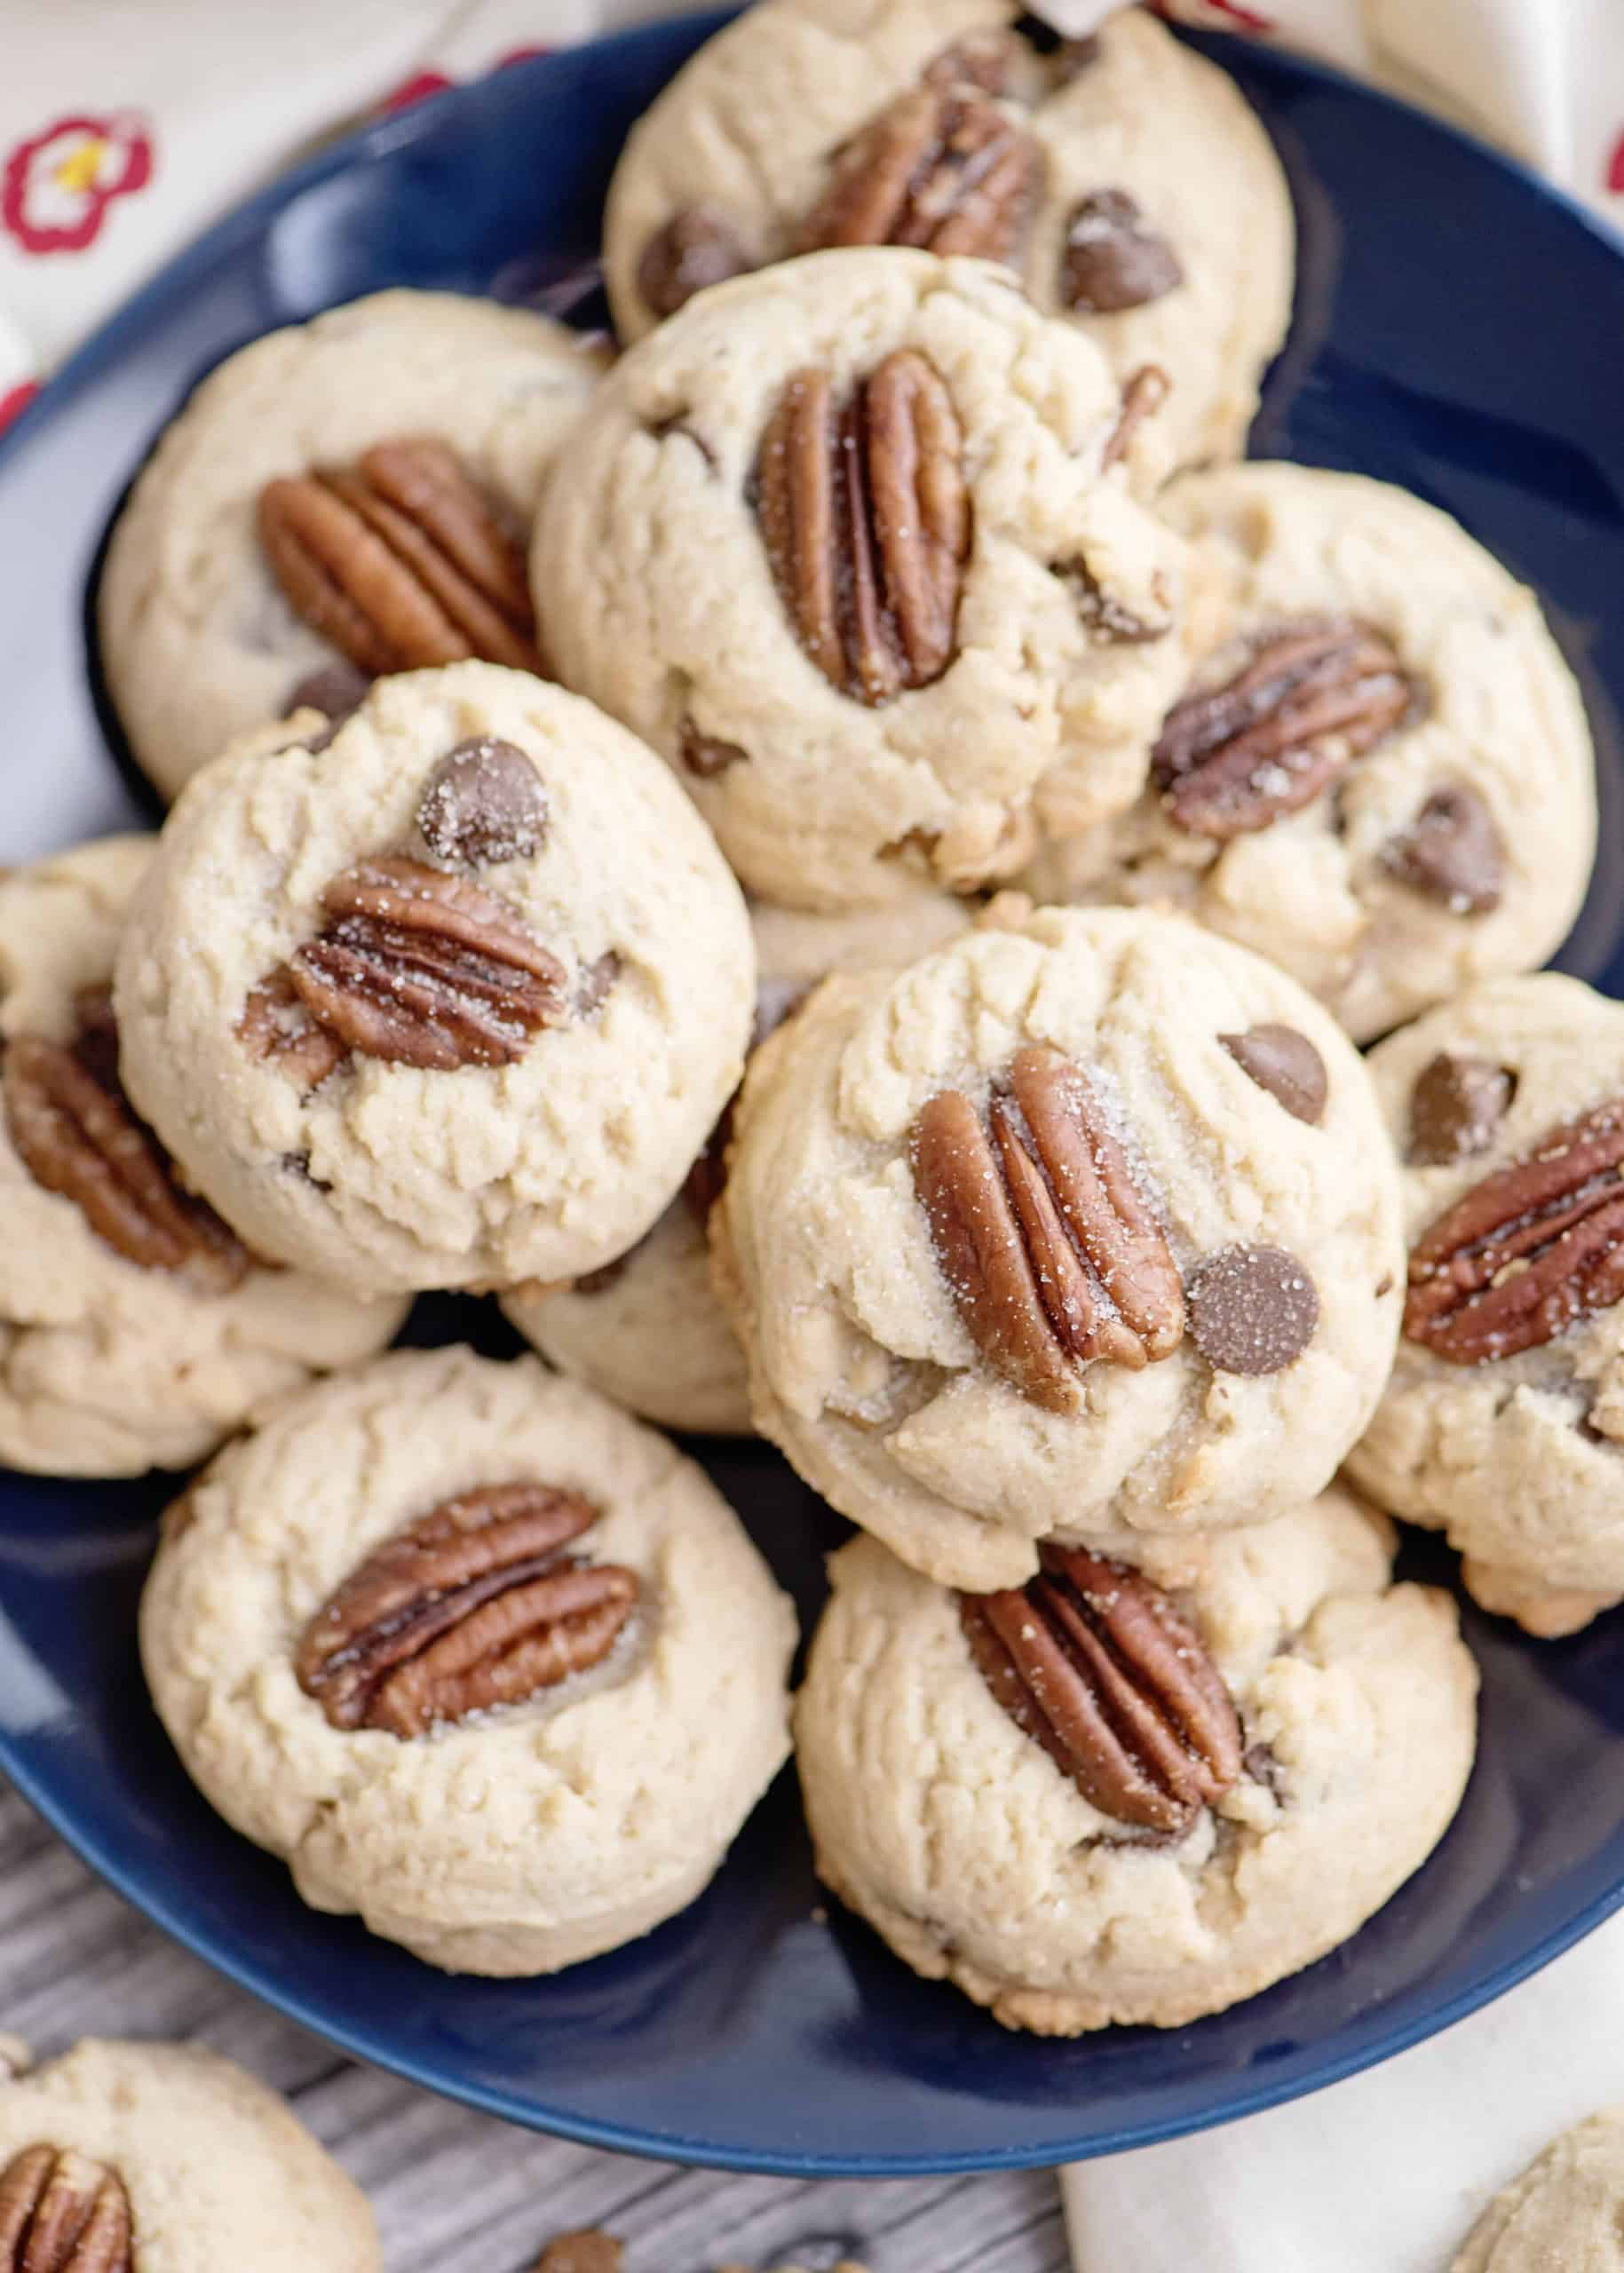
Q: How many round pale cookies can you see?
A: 13